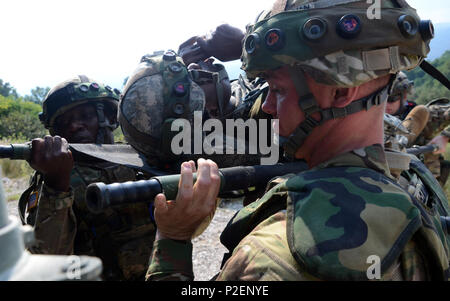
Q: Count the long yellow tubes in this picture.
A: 0